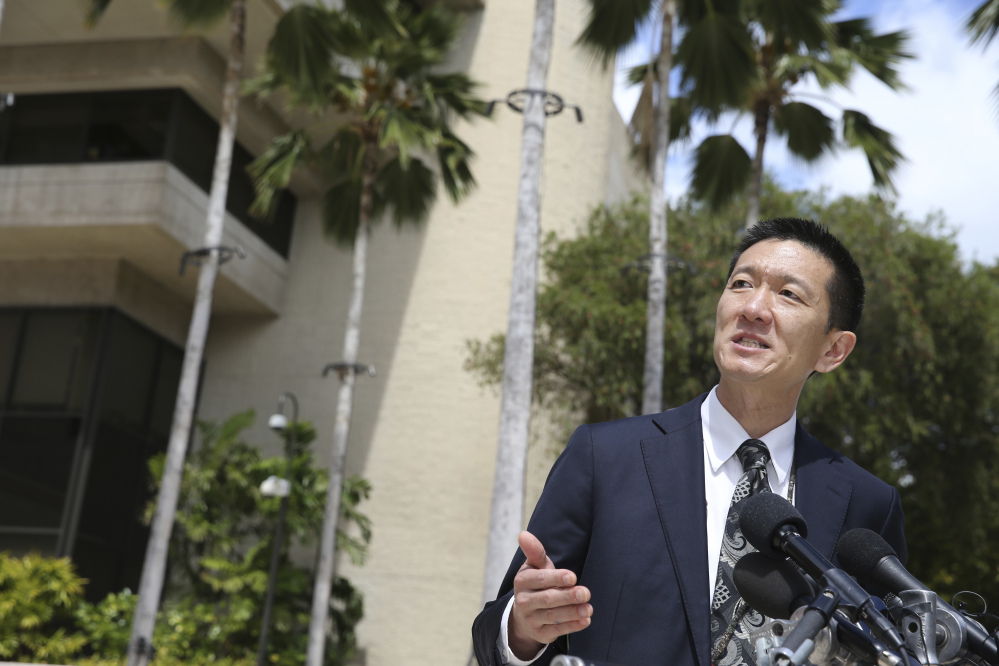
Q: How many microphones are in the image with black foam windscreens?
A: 3